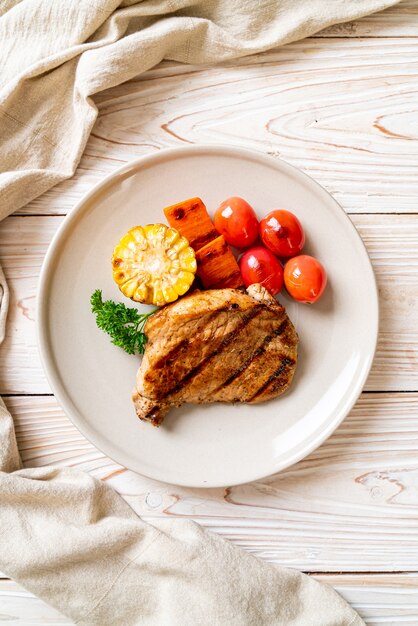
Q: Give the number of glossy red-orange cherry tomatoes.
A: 4